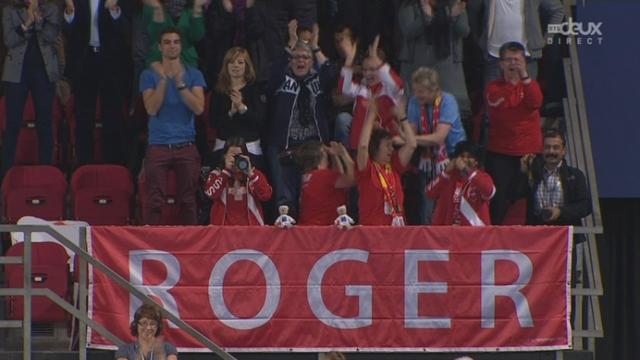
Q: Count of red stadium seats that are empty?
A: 3